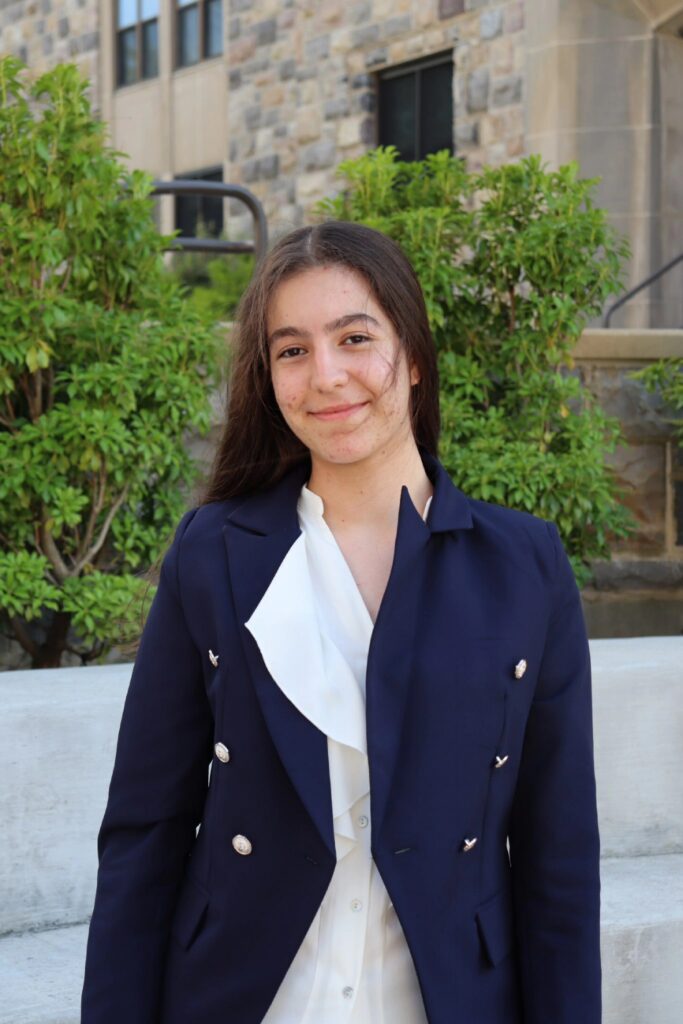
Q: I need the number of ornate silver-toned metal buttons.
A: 6